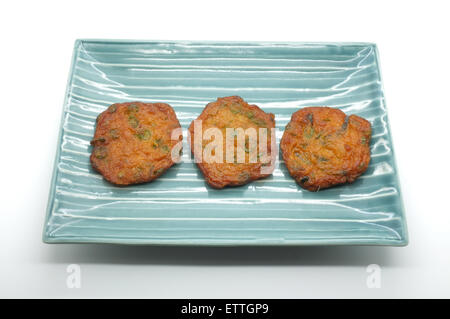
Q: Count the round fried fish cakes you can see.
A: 3